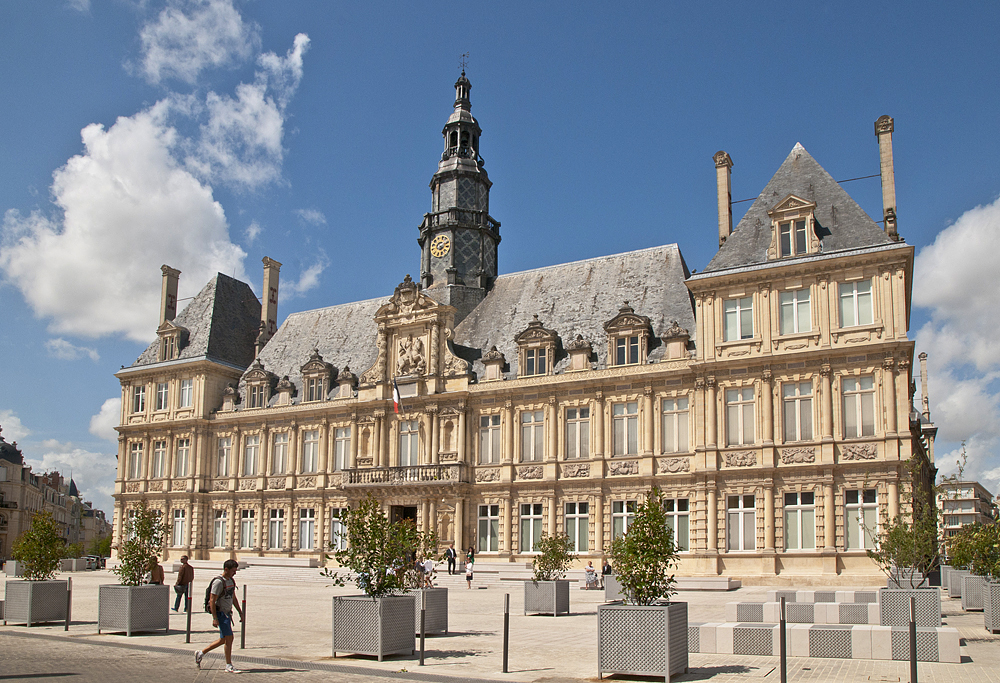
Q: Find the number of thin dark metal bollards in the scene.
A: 7